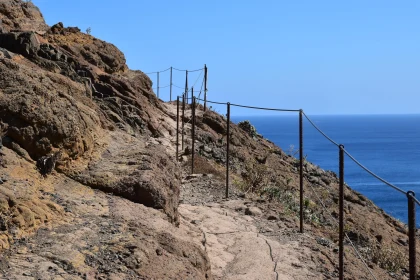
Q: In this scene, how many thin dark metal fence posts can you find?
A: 12